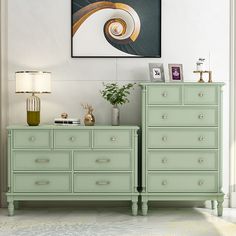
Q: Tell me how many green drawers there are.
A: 13